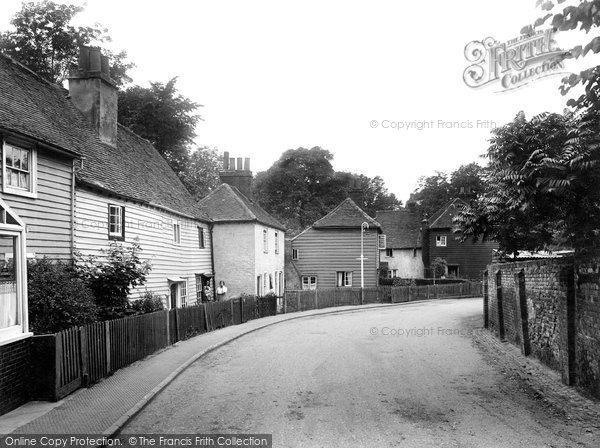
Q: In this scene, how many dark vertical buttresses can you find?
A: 4